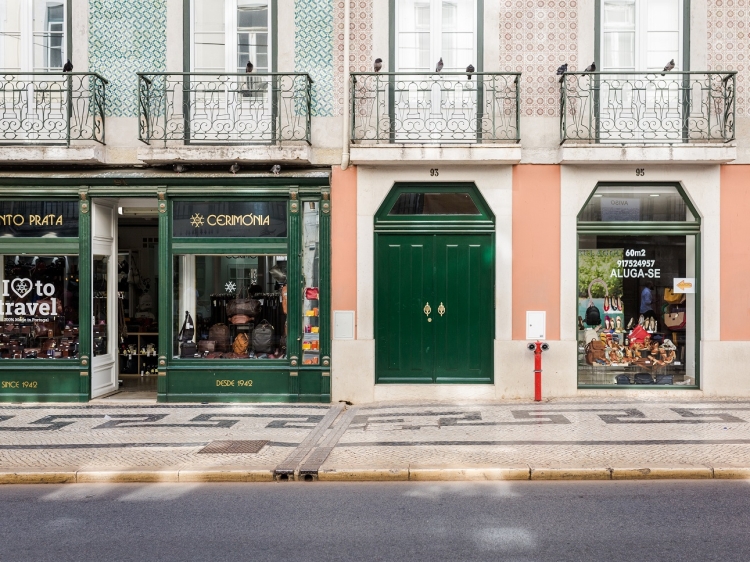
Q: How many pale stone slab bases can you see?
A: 4